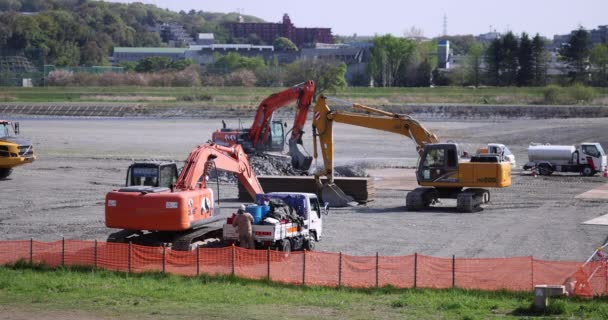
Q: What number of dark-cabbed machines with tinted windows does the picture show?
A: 3